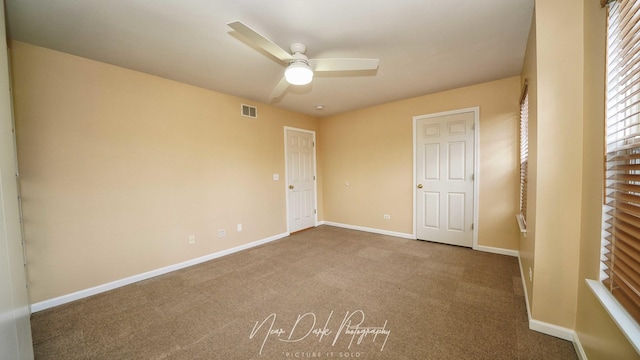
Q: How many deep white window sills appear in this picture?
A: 2